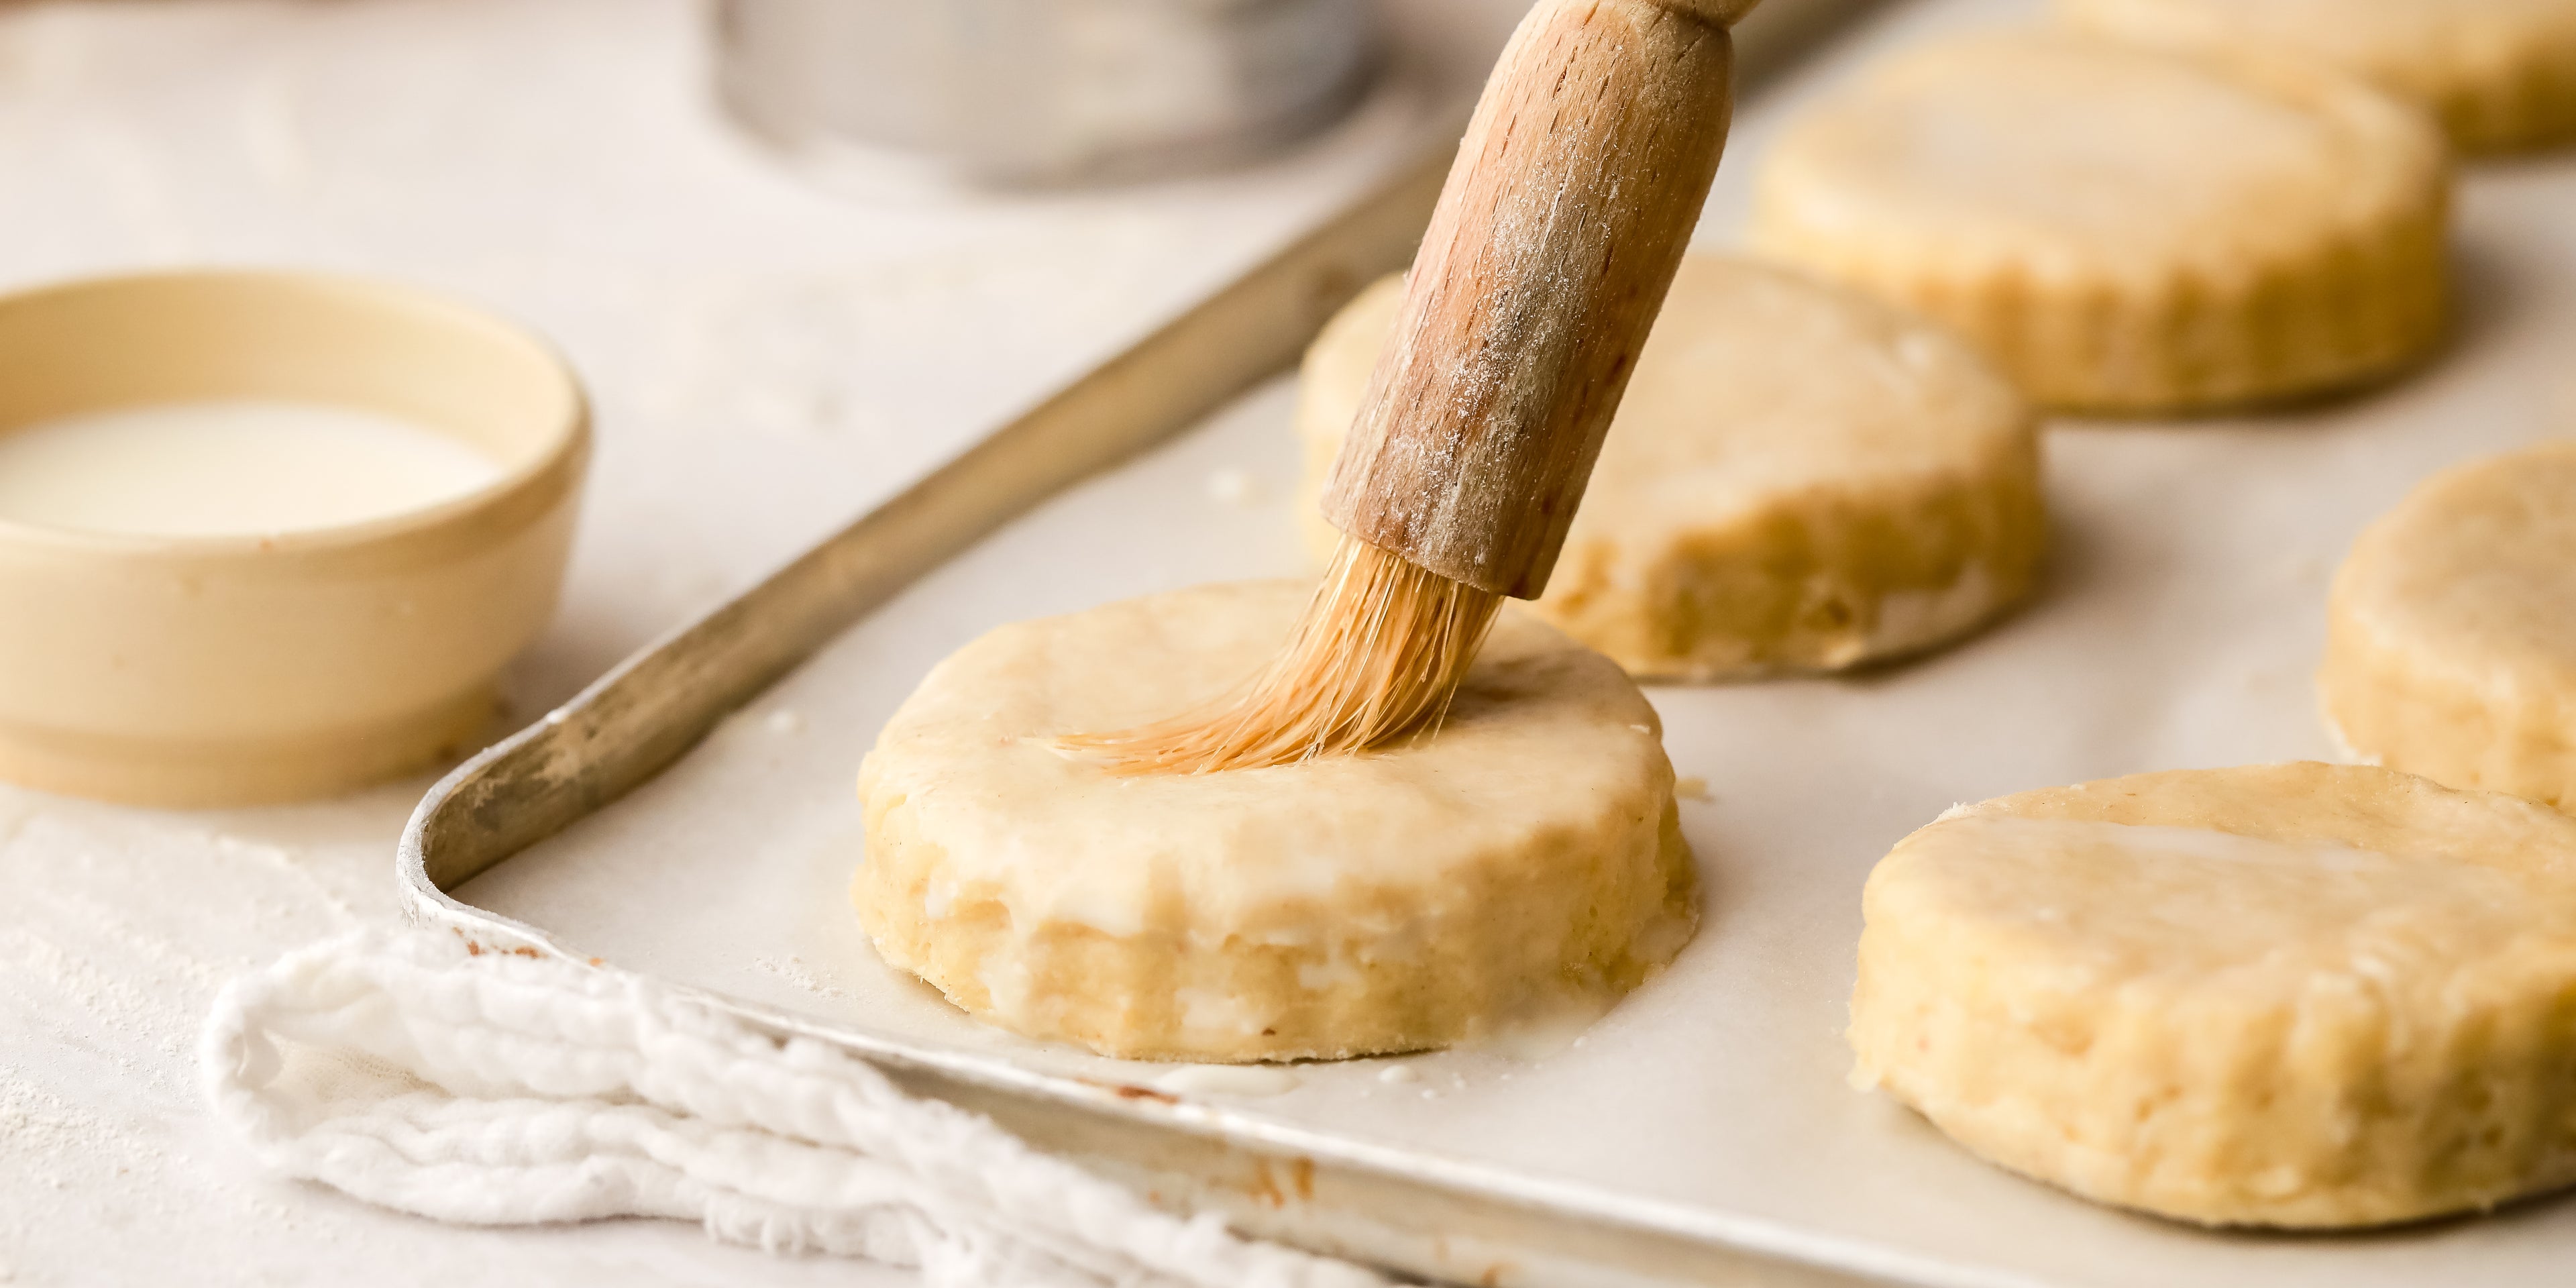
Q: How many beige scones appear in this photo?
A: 6